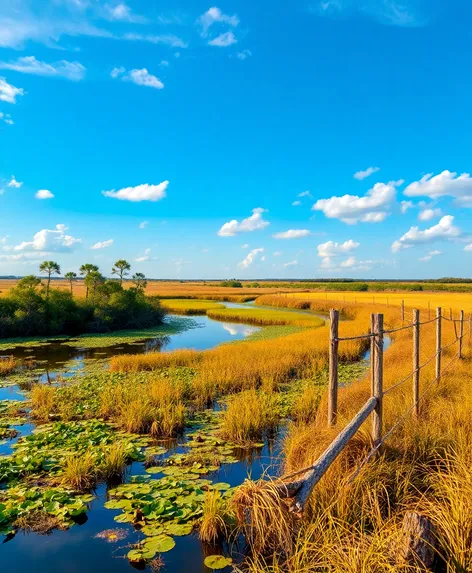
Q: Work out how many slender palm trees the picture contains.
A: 5